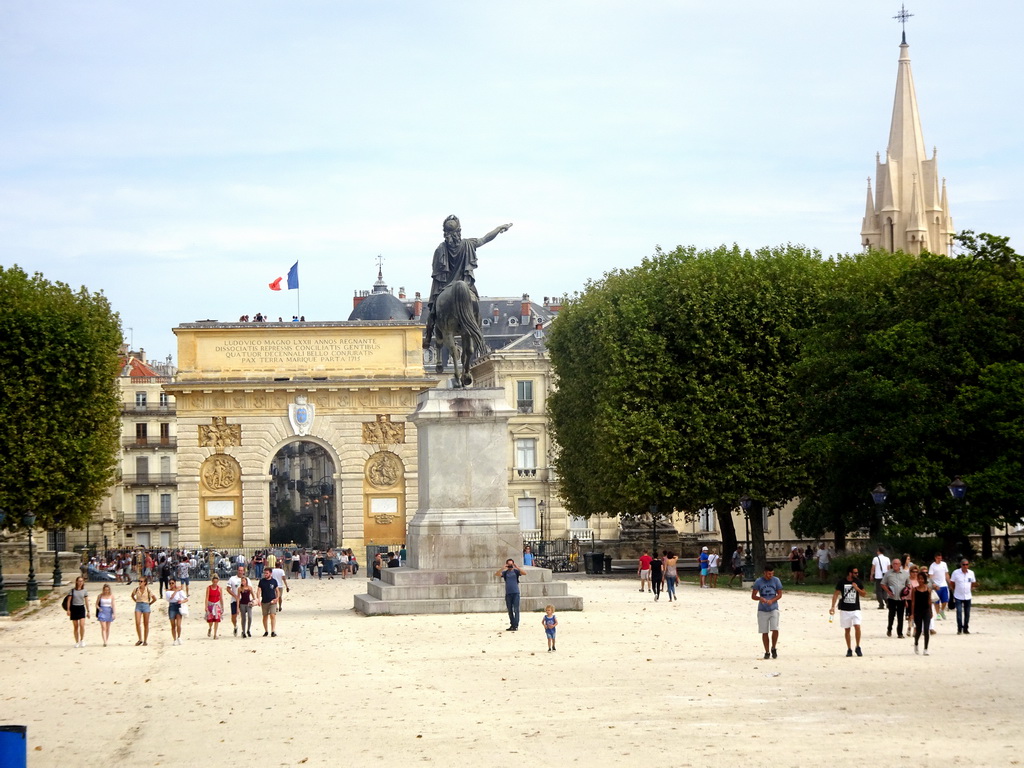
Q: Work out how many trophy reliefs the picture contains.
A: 2